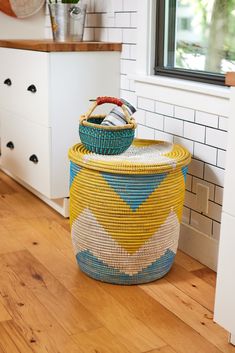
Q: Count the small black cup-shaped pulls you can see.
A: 4